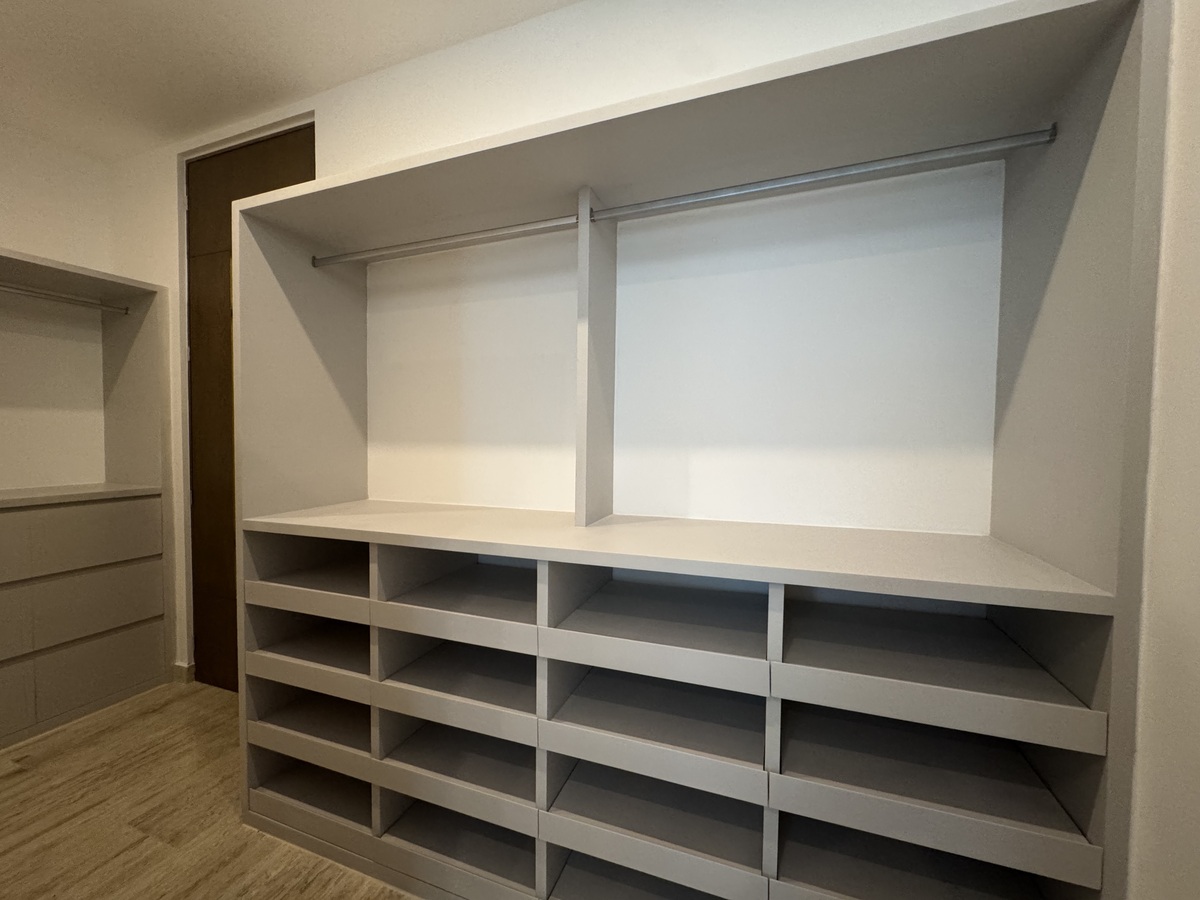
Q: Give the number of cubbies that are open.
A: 15